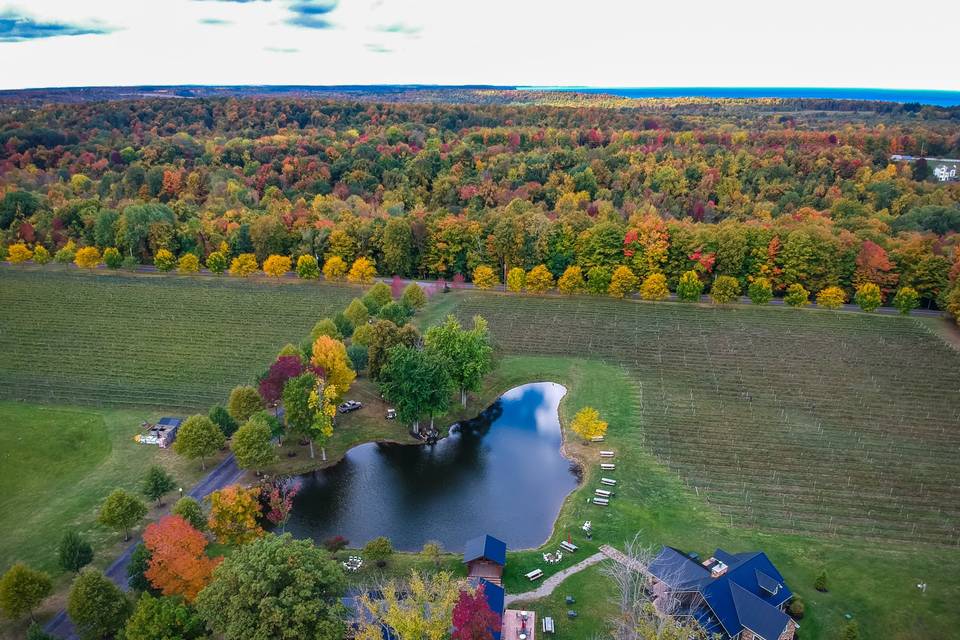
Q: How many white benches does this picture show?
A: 9